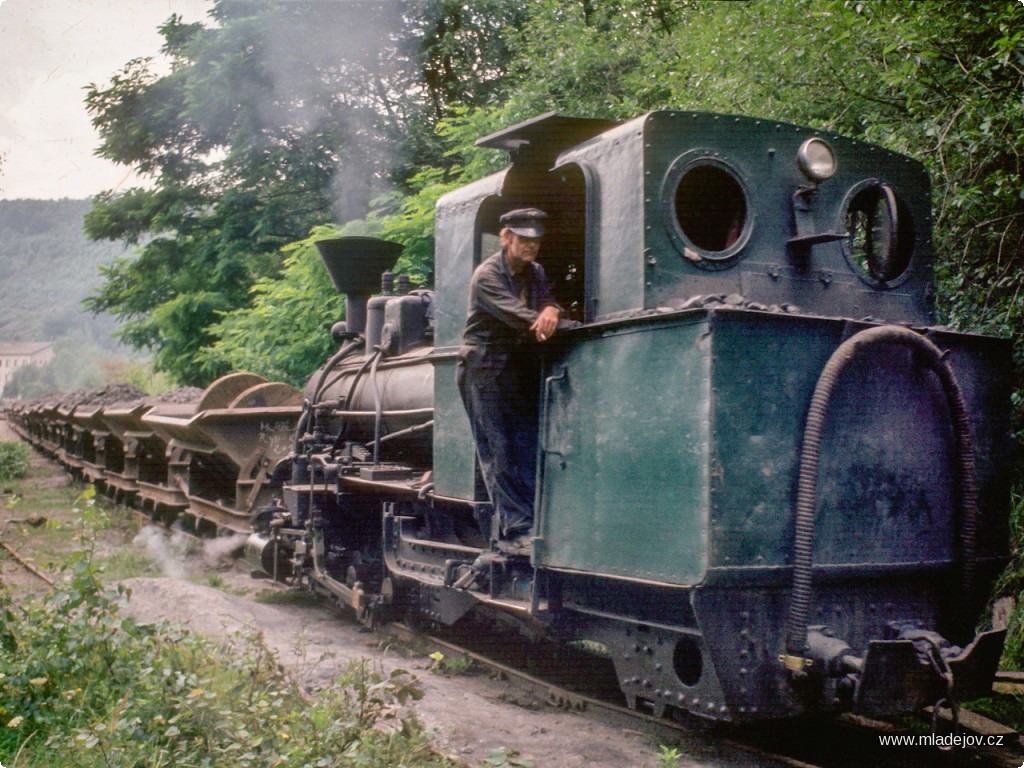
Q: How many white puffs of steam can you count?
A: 2